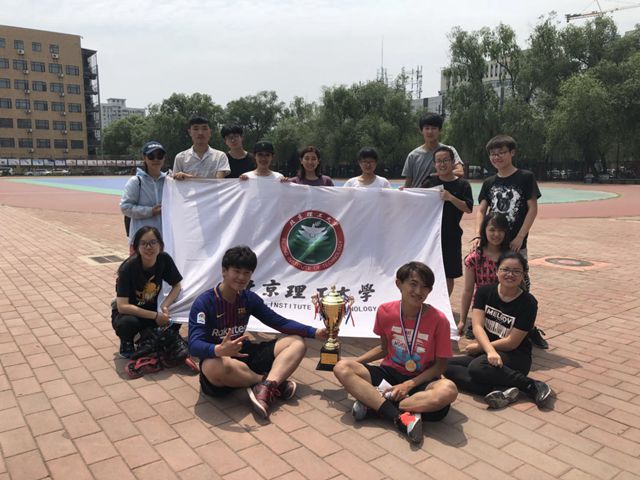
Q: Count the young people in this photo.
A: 14